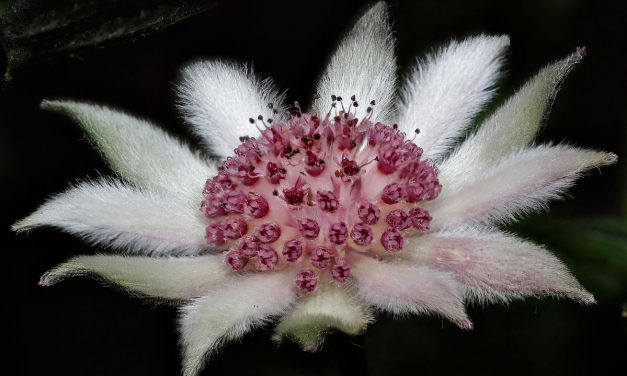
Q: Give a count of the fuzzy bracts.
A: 12